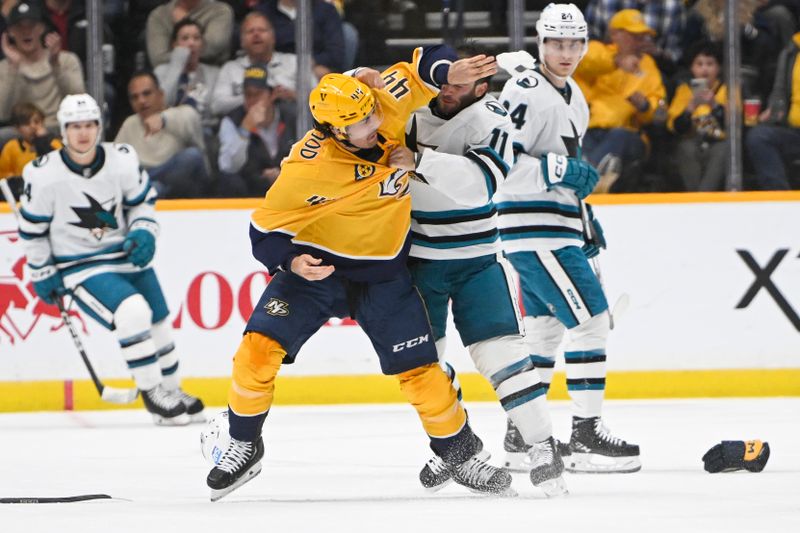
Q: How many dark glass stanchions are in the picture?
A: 4